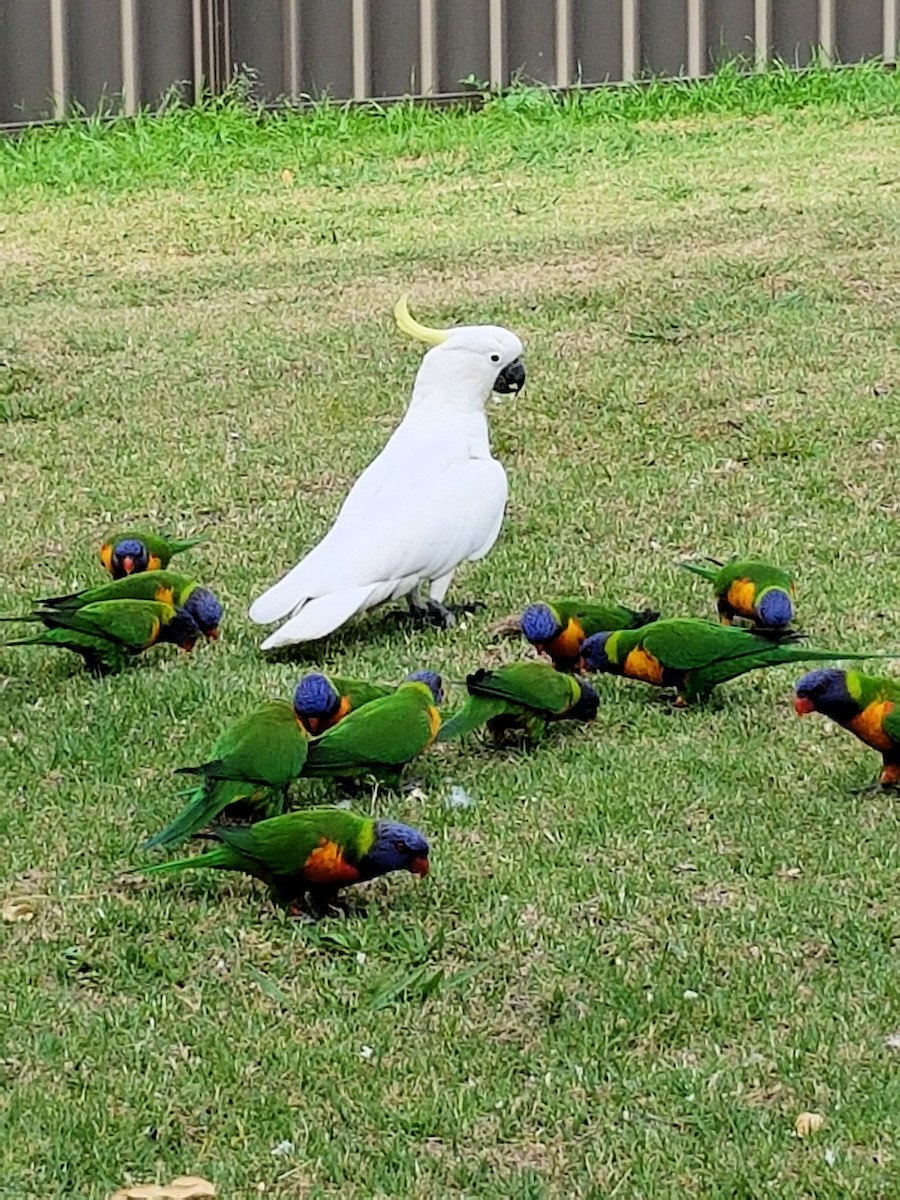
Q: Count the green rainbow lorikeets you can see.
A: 12